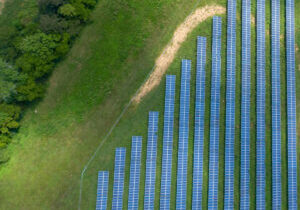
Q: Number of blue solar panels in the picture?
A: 13